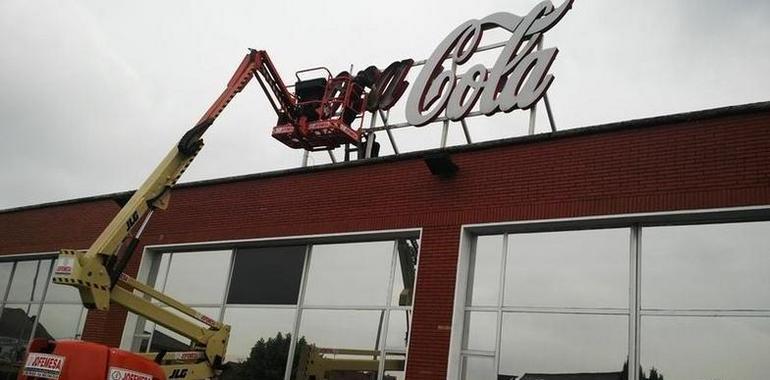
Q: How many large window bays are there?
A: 3